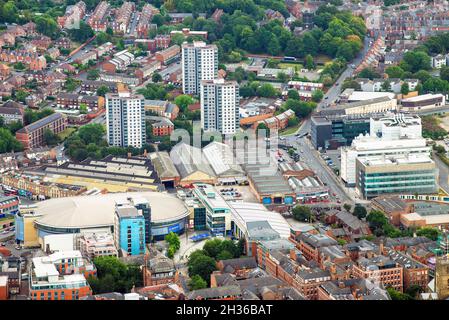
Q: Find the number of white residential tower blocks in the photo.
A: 3